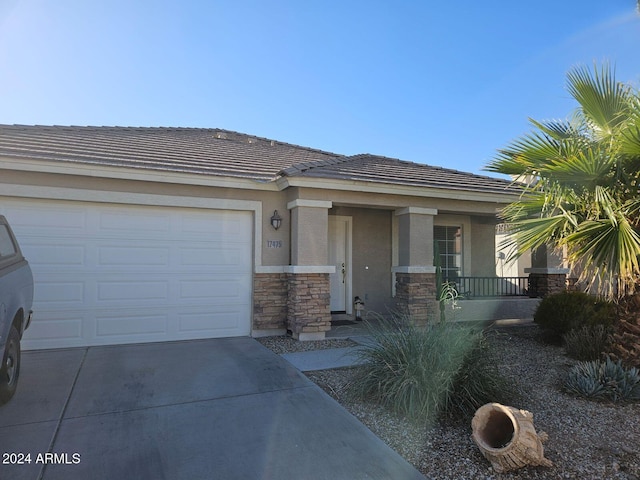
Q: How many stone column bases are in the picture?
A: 3